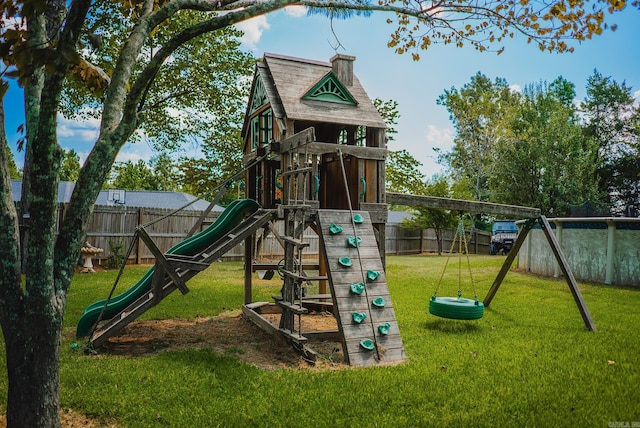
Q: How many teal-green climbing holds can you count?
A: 10